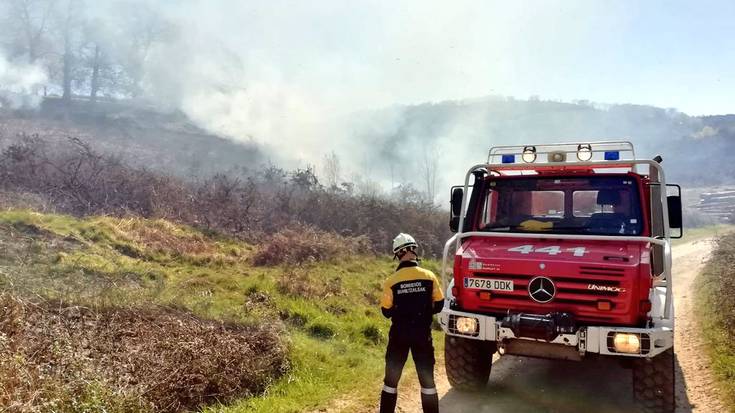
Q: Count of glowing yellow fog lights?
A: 2